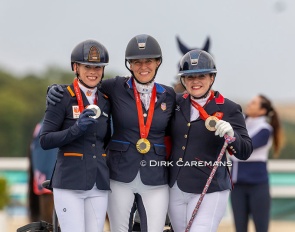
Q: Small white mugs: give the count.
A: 0